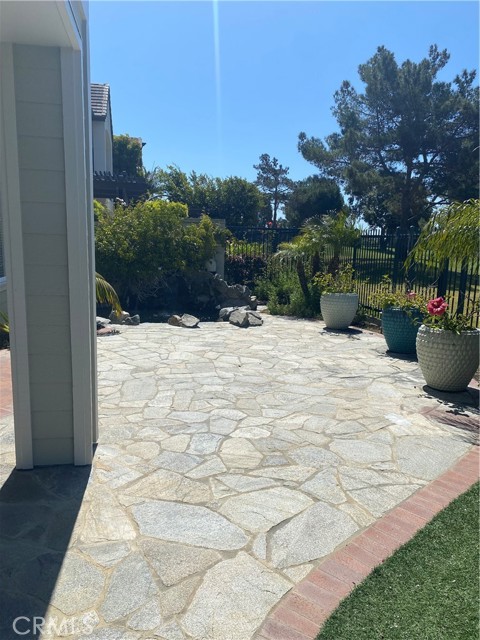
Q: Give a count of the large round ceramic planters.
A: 3